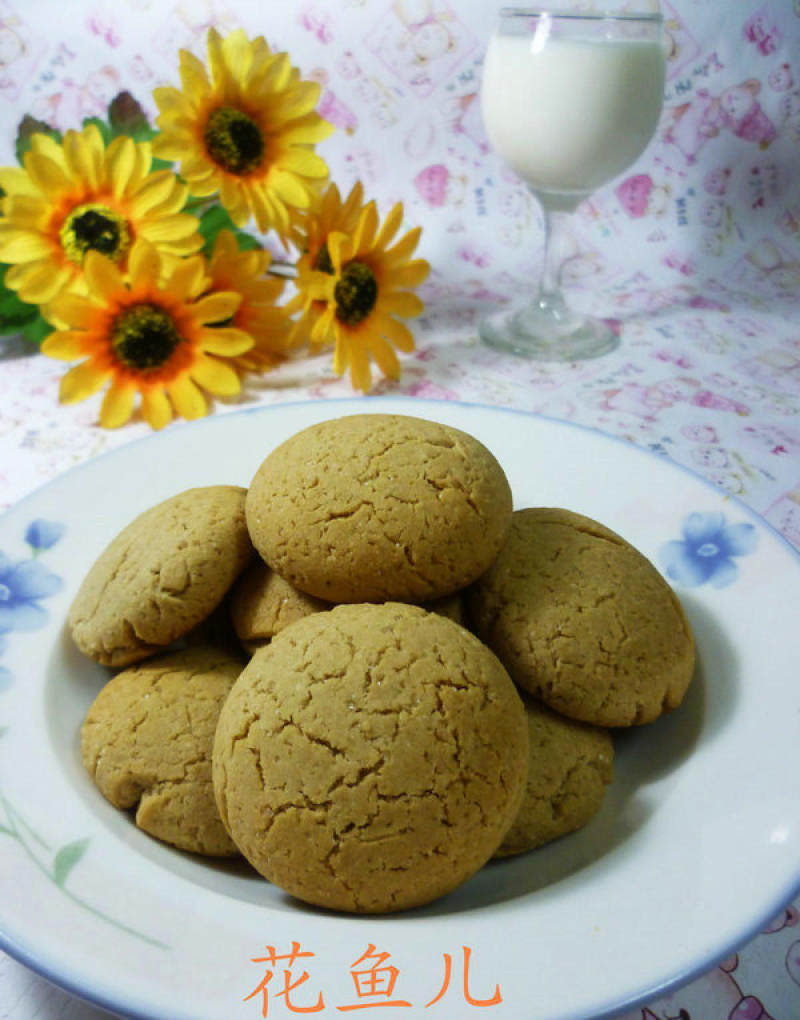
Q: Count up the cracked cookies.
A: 7